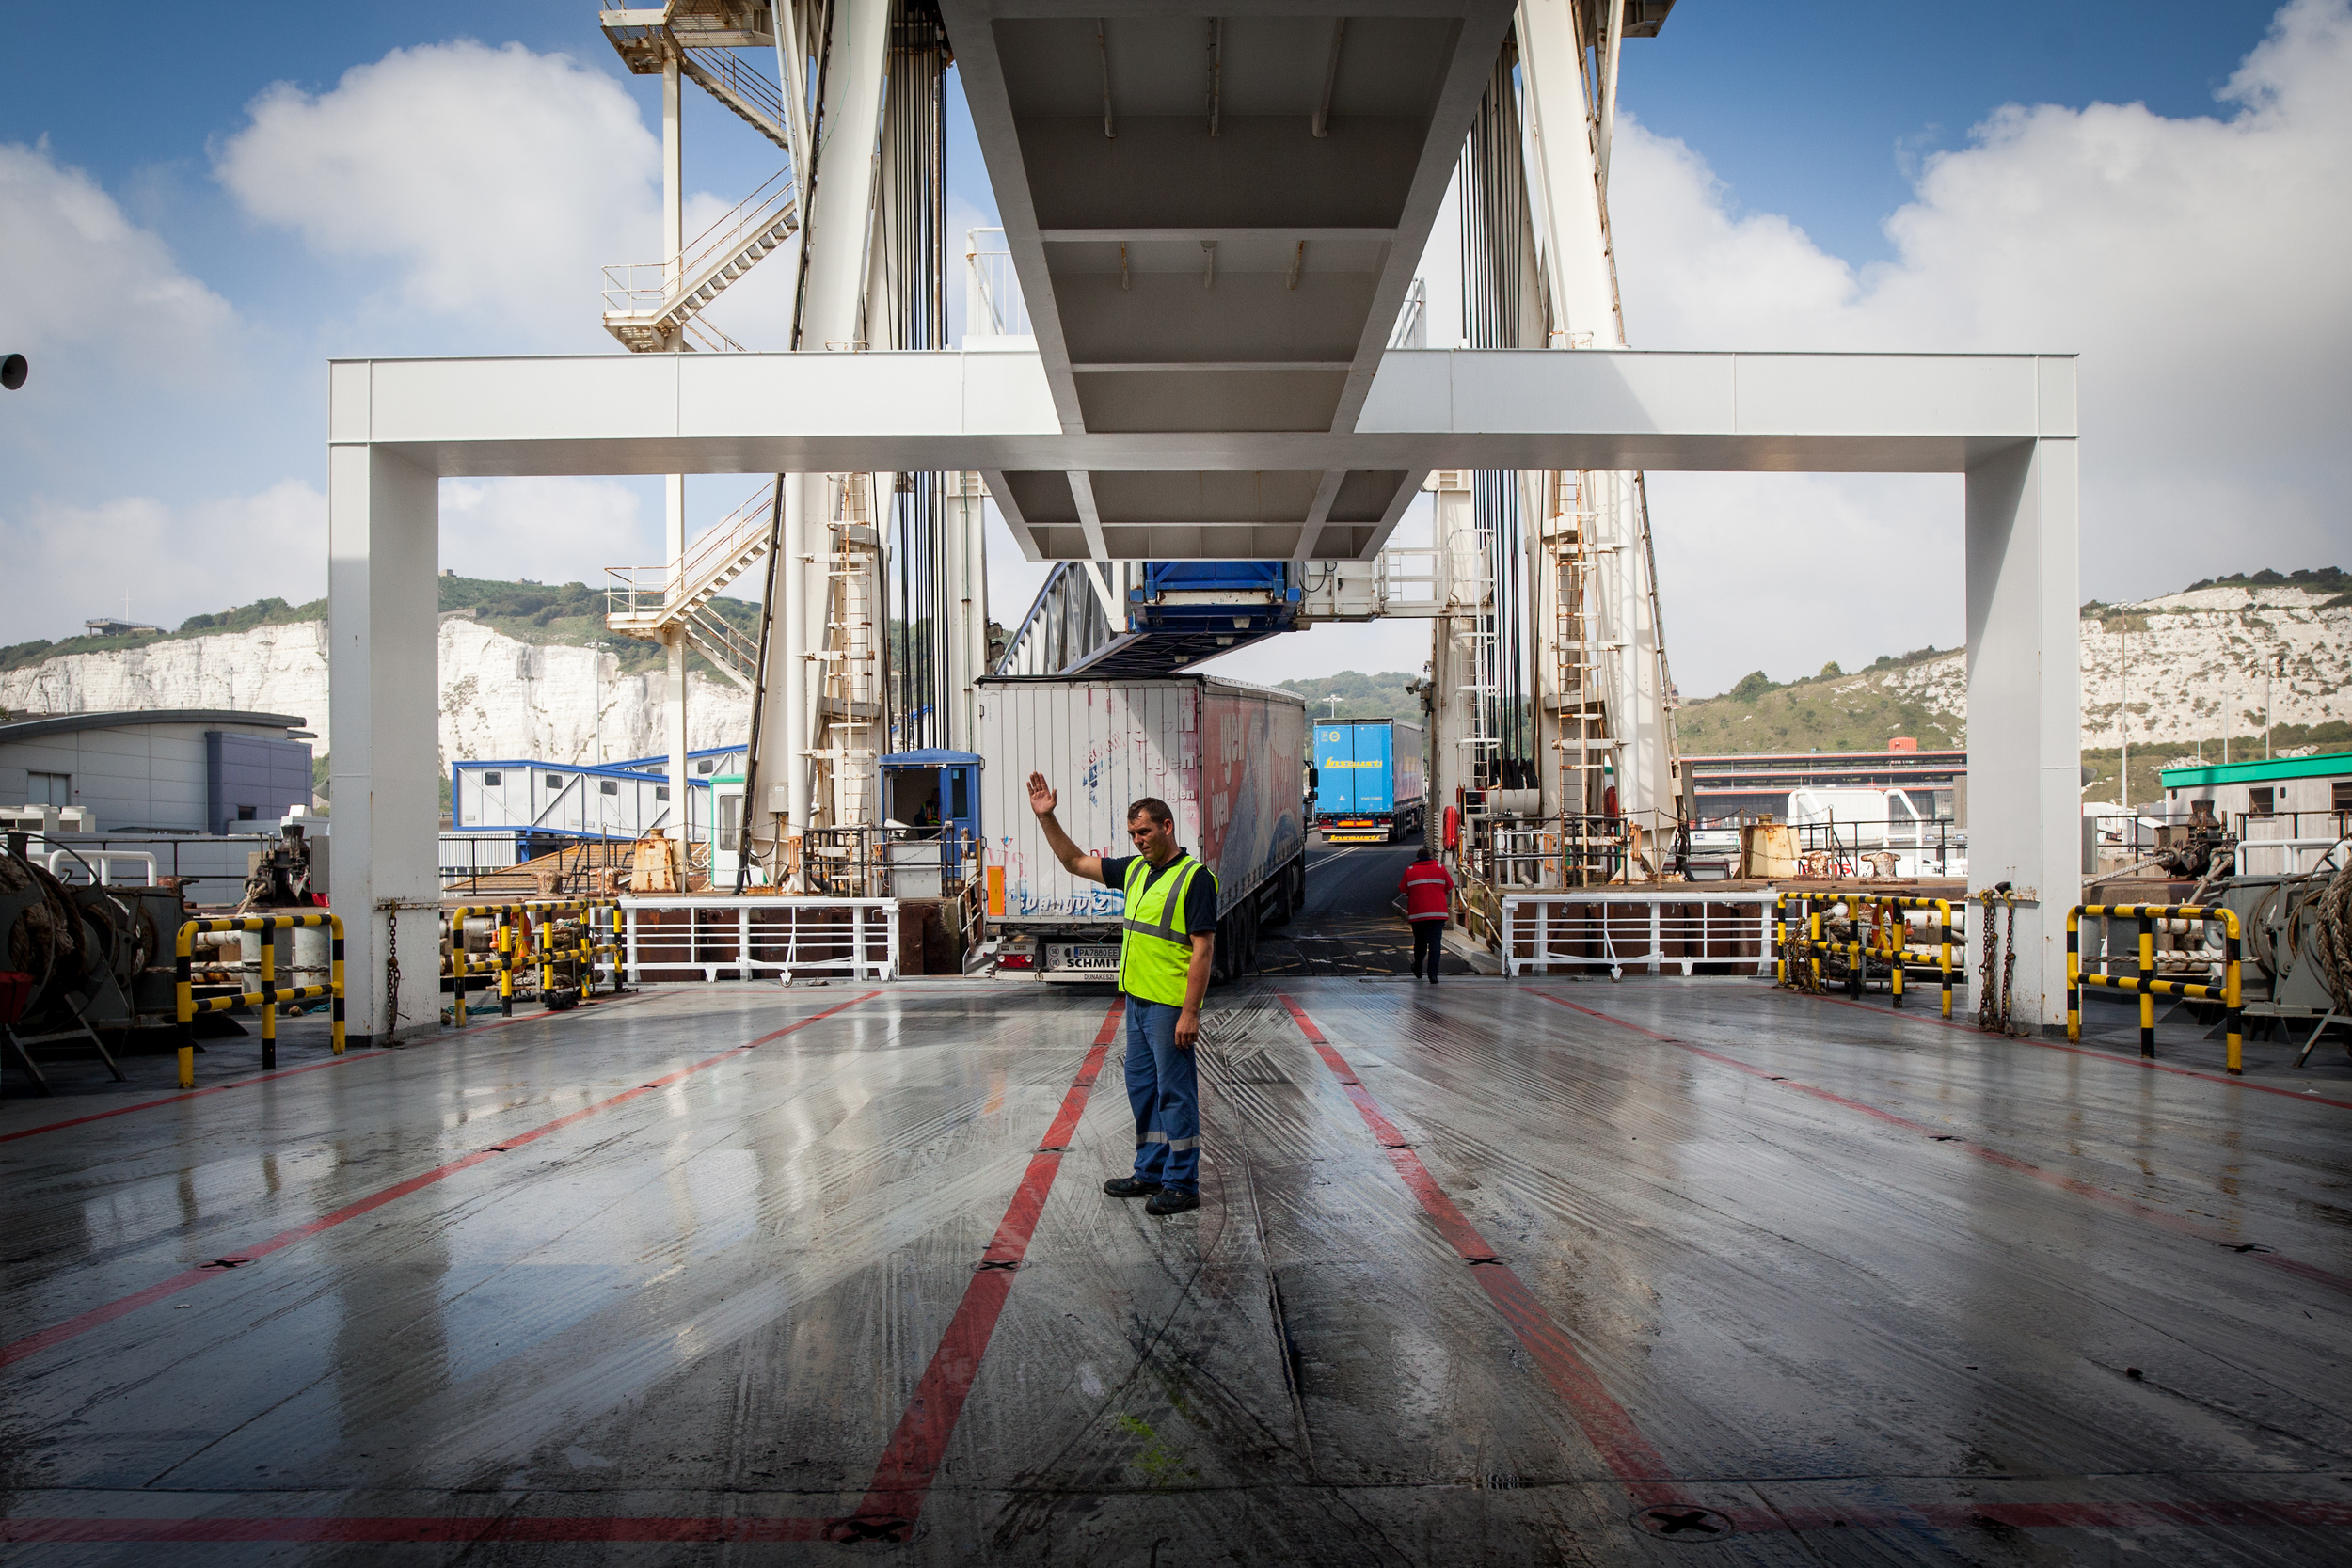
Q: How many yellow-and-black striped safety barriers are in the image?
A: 4